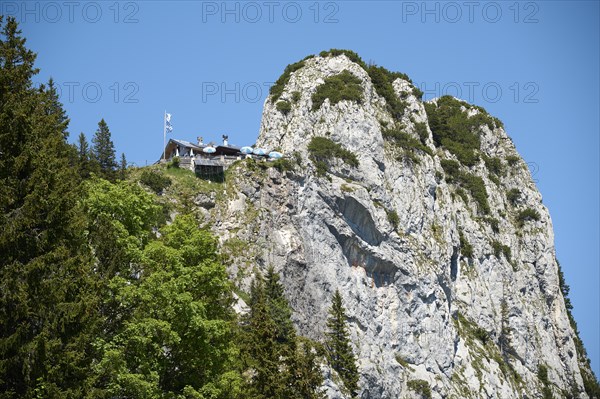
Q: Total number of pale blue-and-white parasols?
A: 4